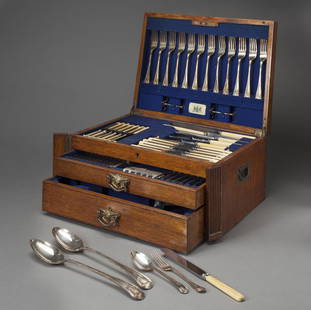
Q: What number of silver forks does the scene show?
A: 13